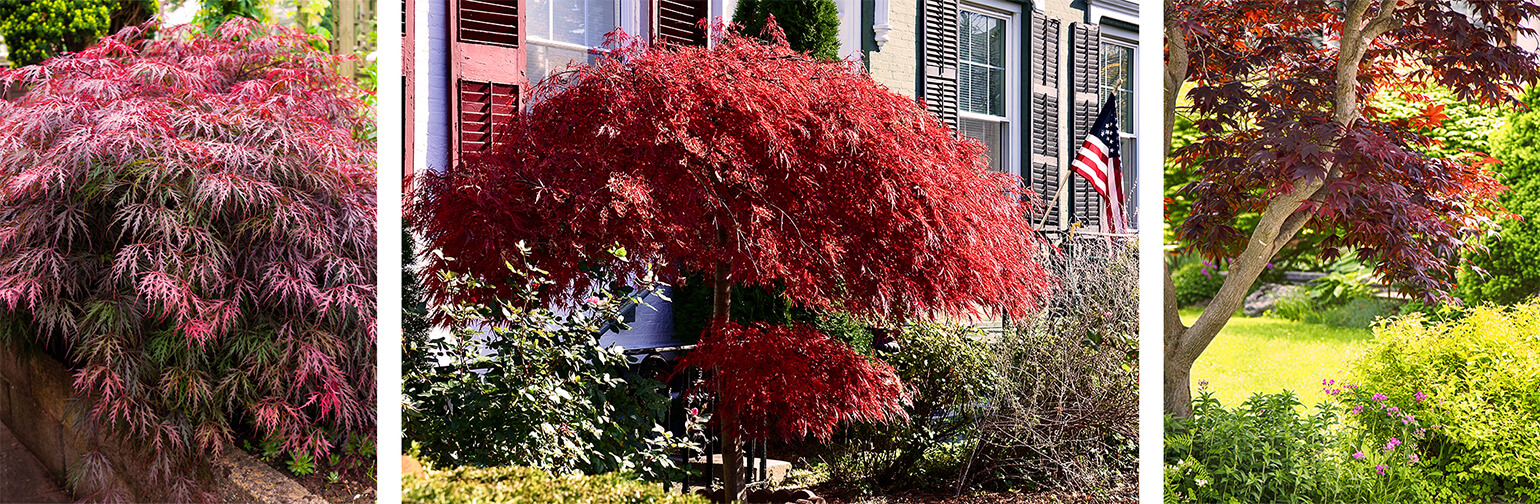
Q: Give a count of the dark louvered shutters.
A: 3